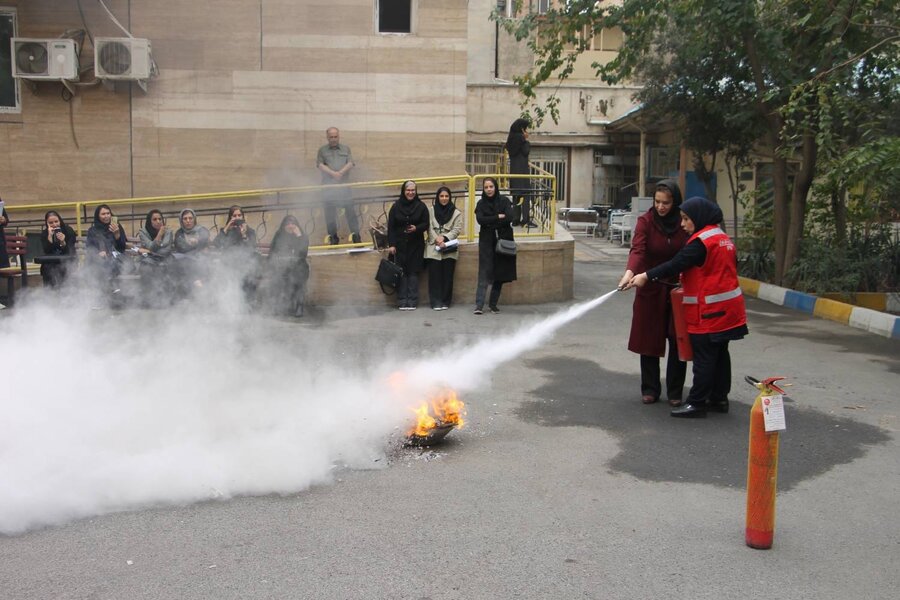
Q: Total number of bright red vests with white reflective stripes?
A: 1